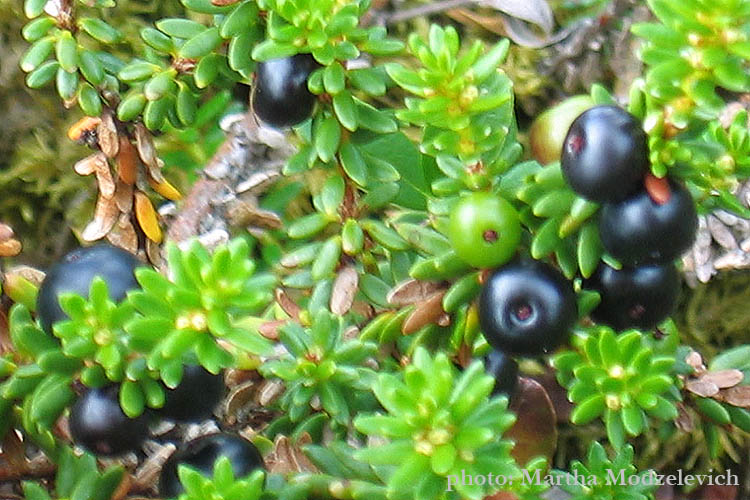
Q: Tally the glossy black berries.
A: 10